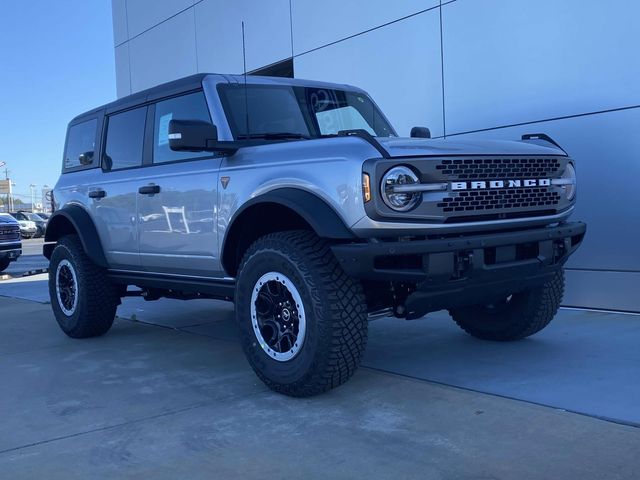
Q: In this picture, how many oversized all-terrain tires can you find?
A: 3